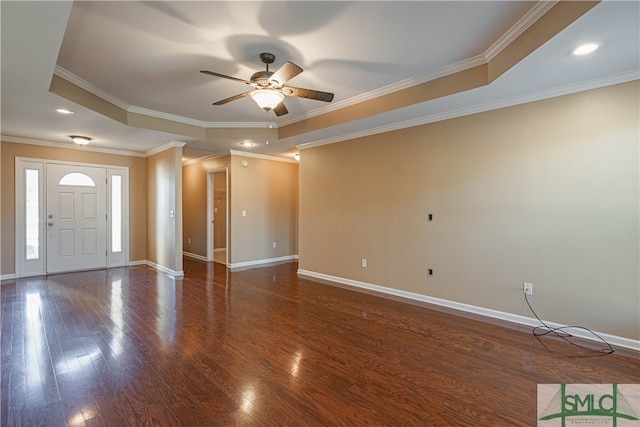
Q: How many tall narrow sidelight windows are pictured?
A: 2